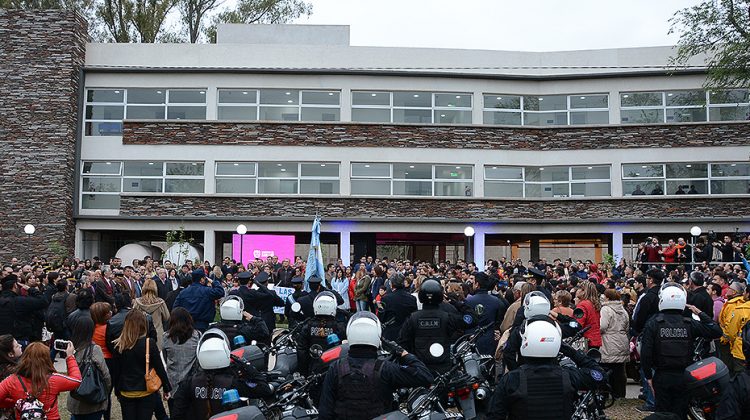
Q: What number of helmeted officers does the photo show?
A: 8